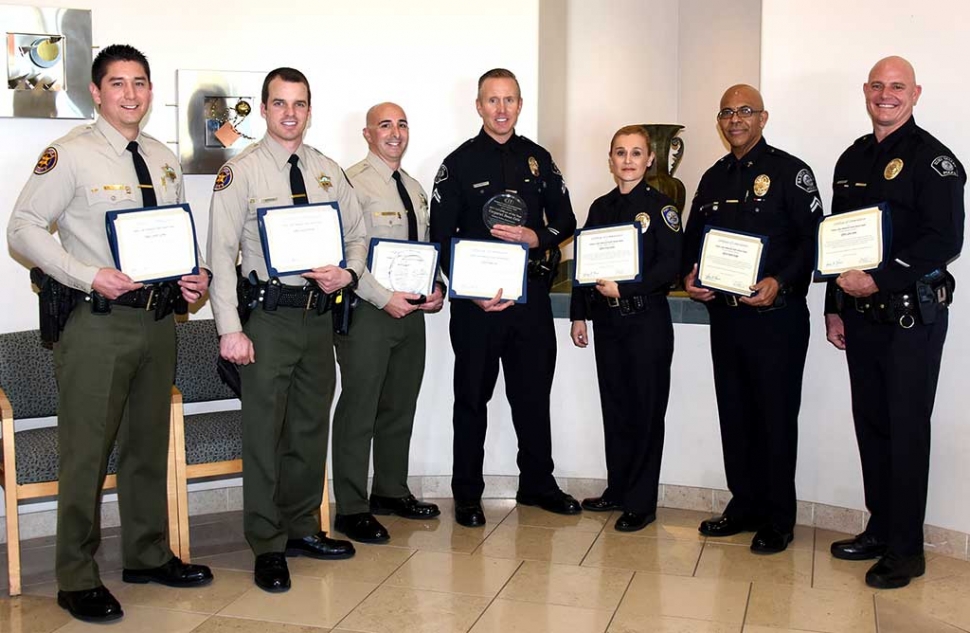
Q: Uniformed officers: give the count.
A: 7